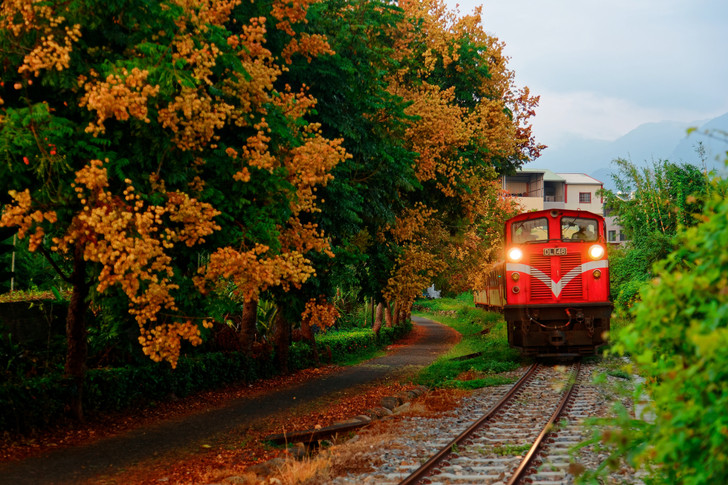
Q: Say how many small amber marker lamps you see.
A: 2